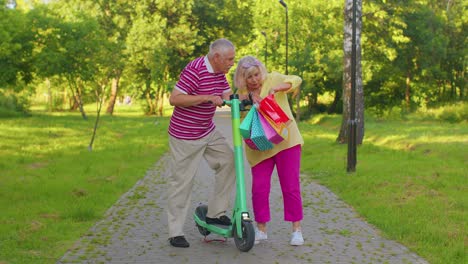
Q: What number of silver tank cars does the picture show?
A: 0